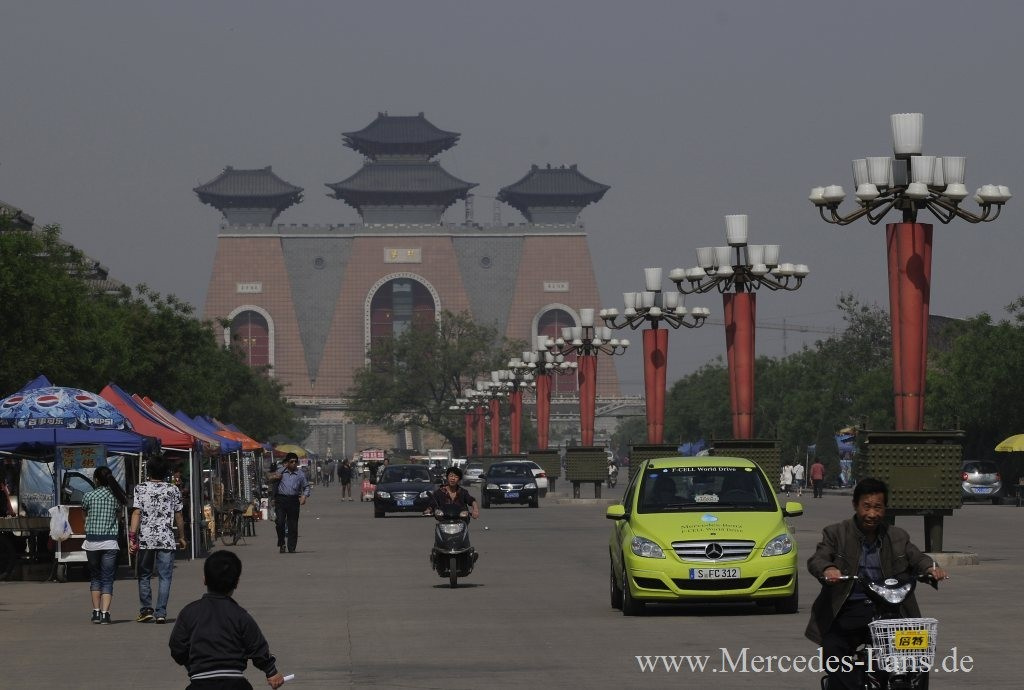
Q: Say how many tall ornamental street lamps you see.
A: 9